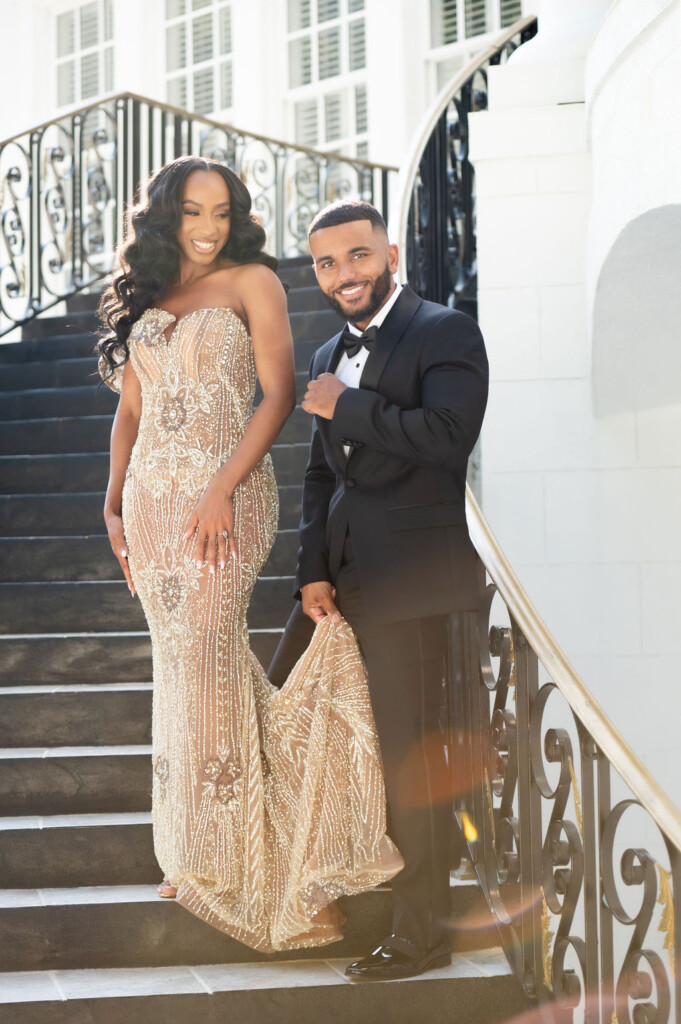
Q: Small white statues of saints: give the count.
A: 0